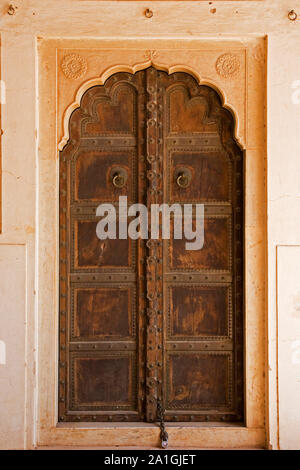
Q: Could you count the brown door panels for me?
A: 10